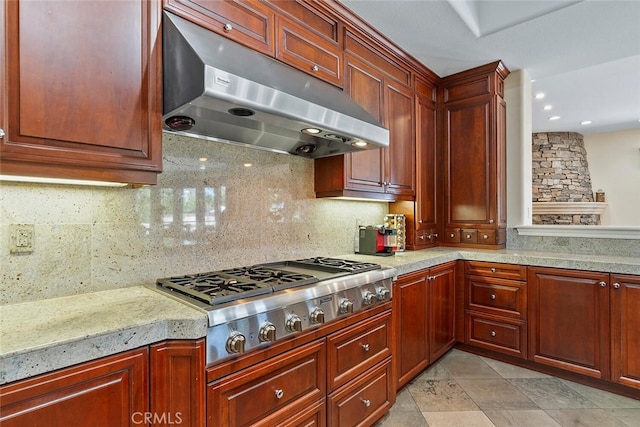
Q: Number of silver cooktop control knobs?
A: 7